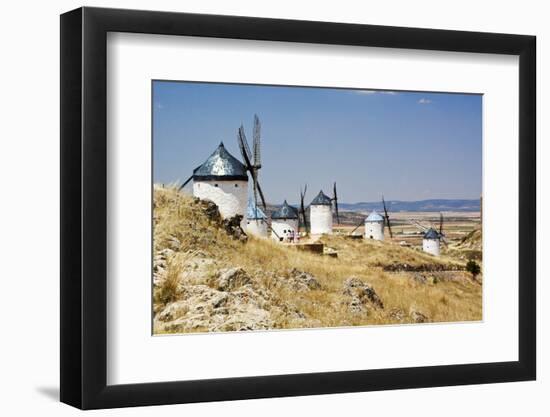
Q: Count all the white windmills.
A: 6